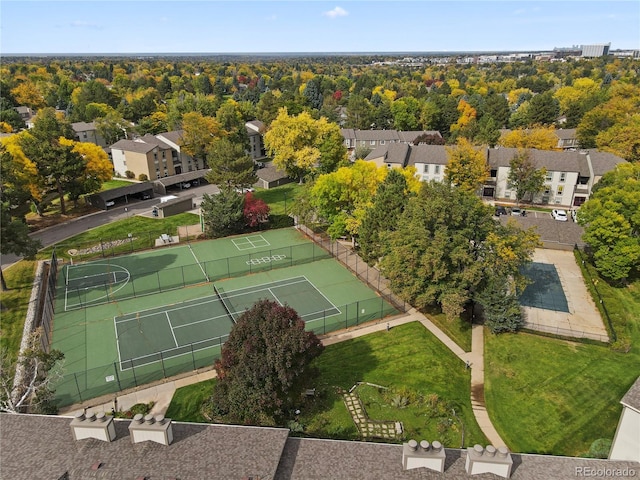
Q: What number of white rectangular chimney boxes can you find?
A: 4